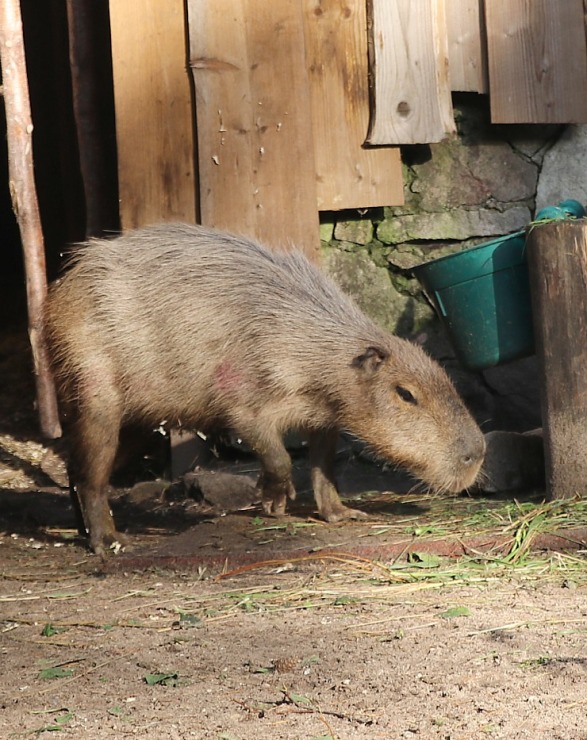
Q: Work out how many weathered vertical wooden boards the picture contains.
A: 6